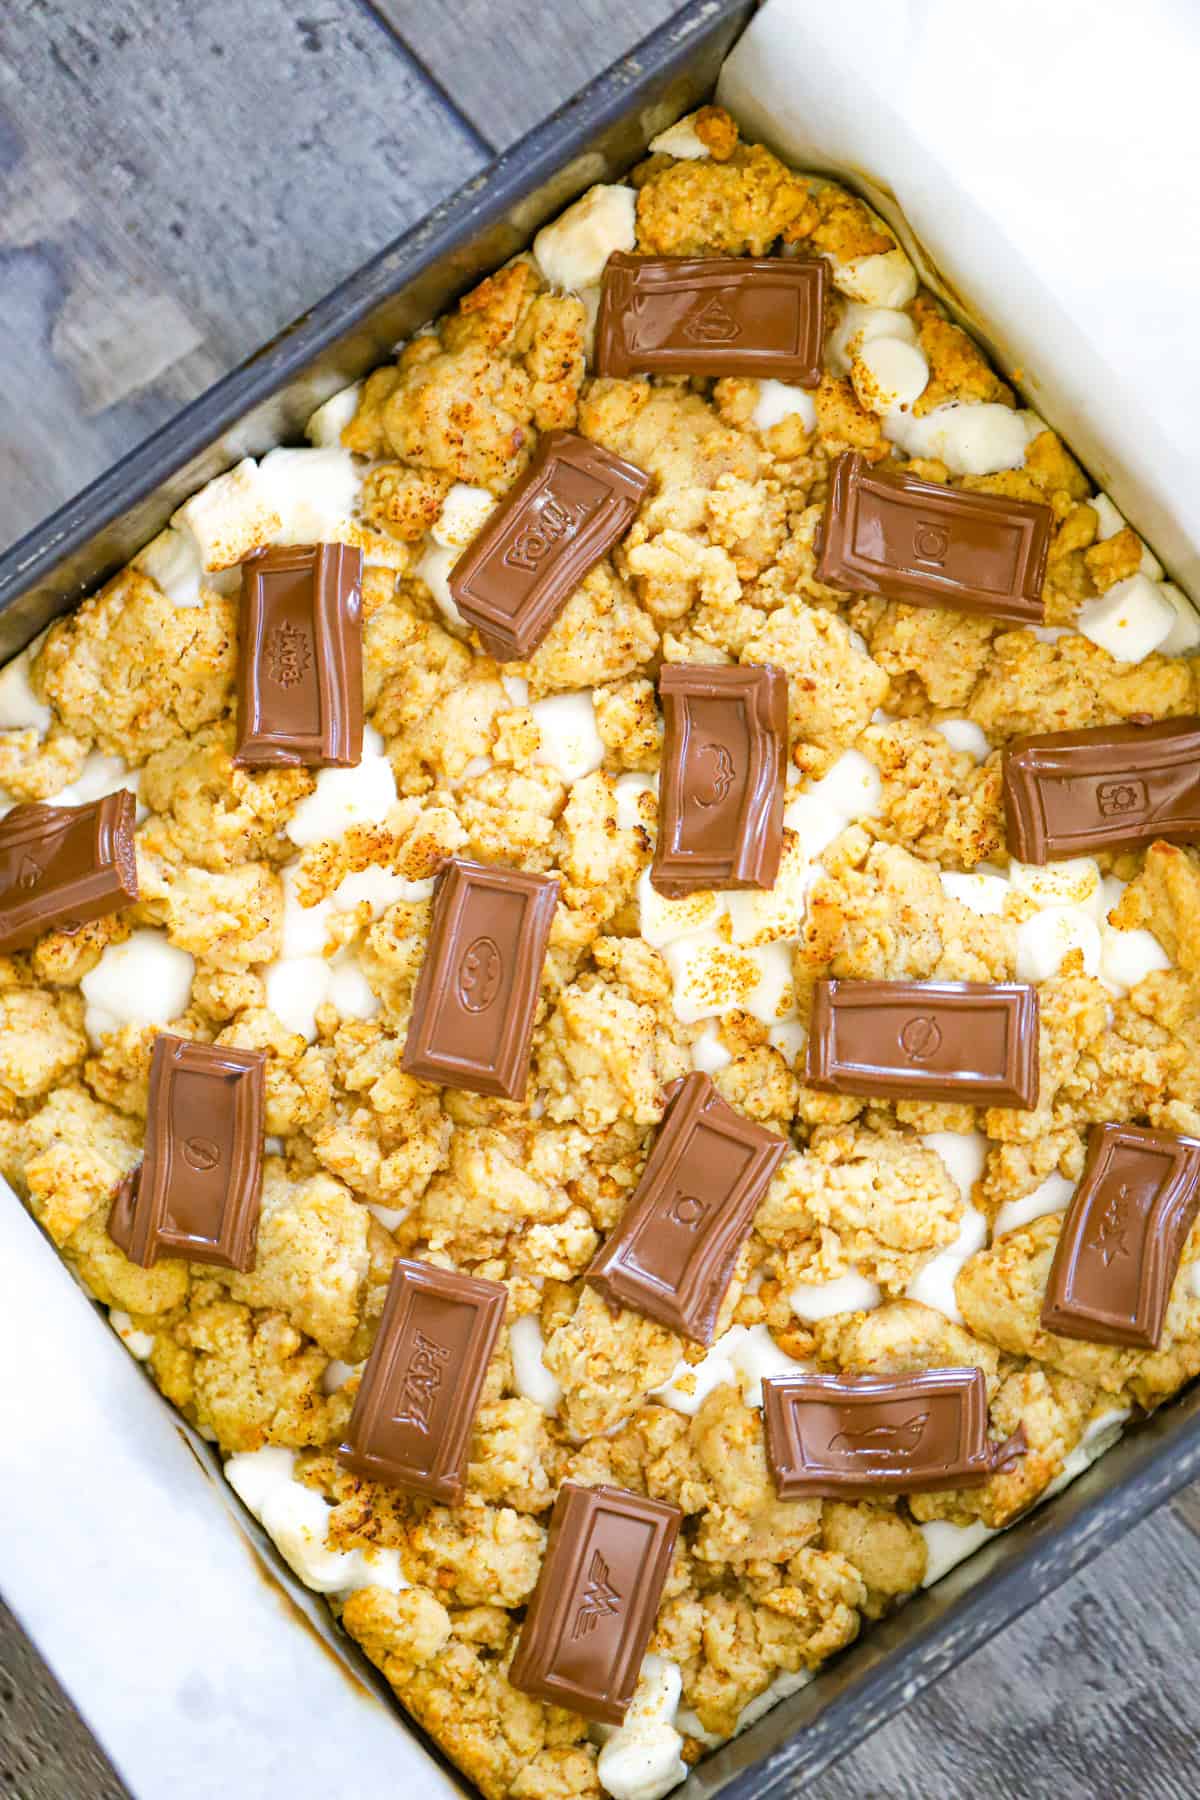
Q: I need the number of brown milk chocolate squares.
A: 15